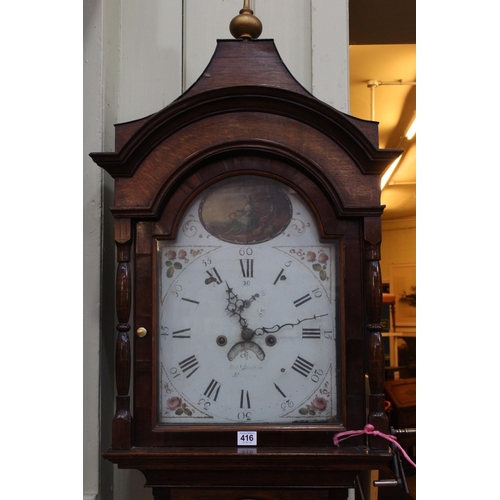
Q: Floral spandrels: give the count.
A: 4